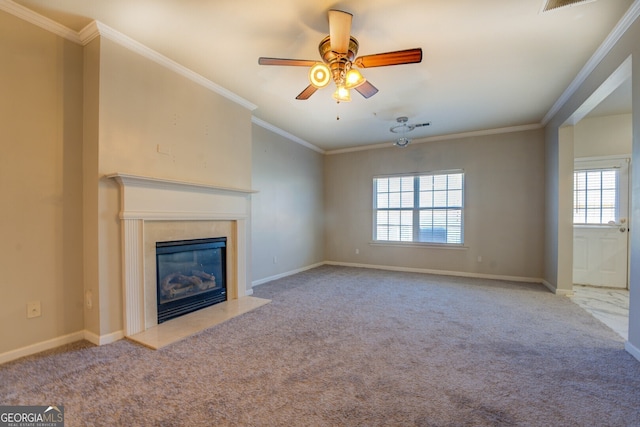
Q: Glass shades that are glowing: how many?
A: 3